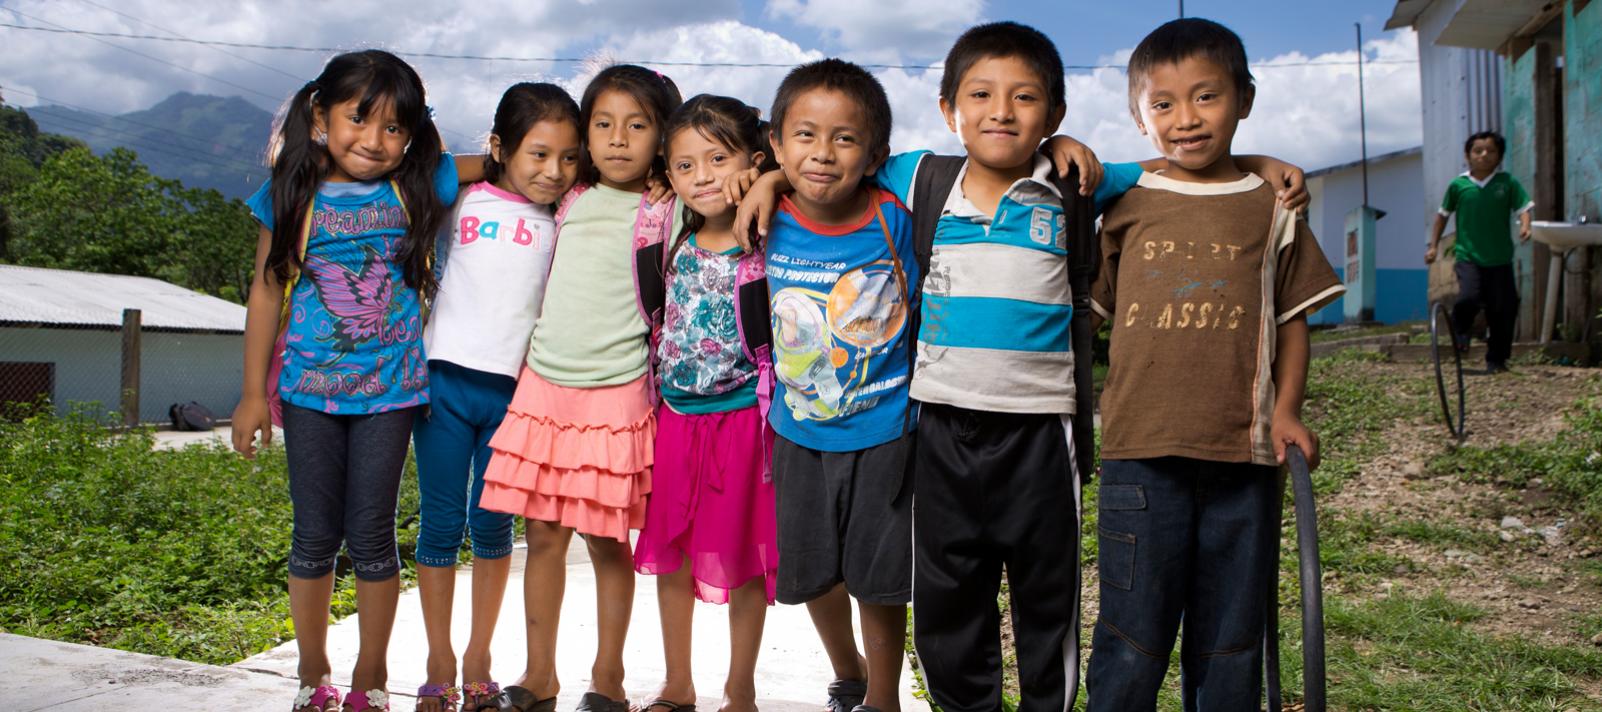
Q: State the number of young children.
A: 8